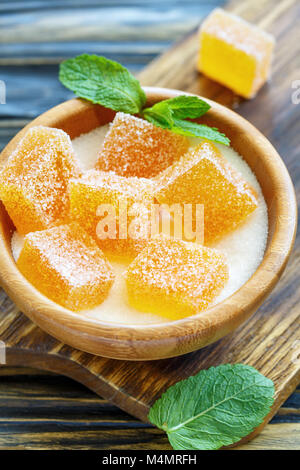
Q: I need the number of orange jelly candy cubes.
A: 7